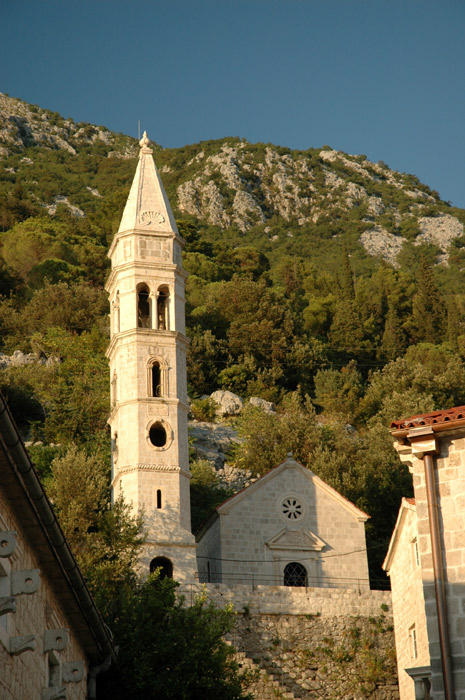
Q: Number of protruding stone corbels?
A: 7